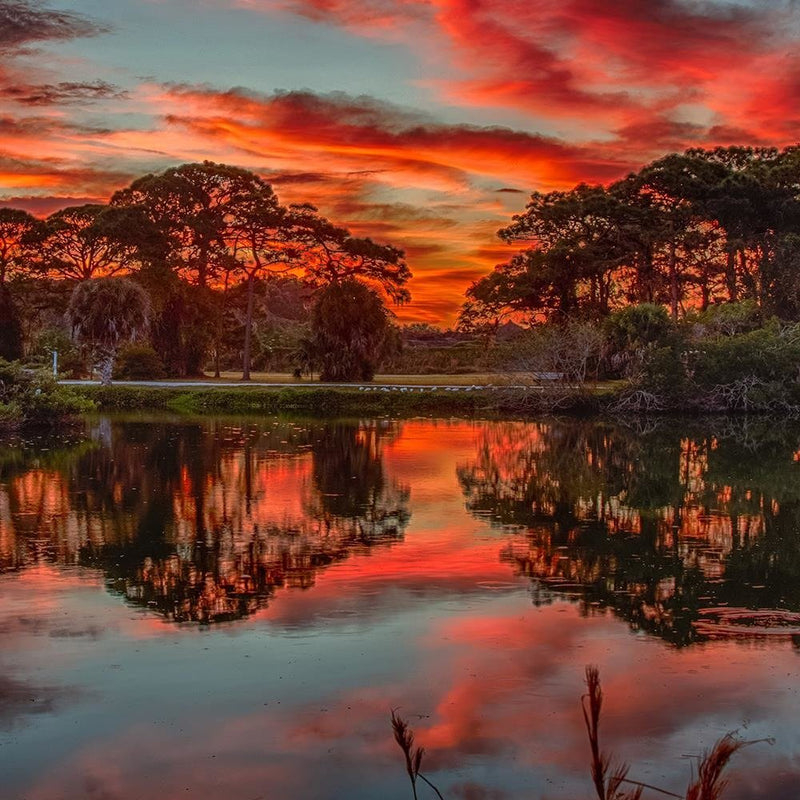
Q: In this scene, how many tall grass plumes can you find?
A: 3